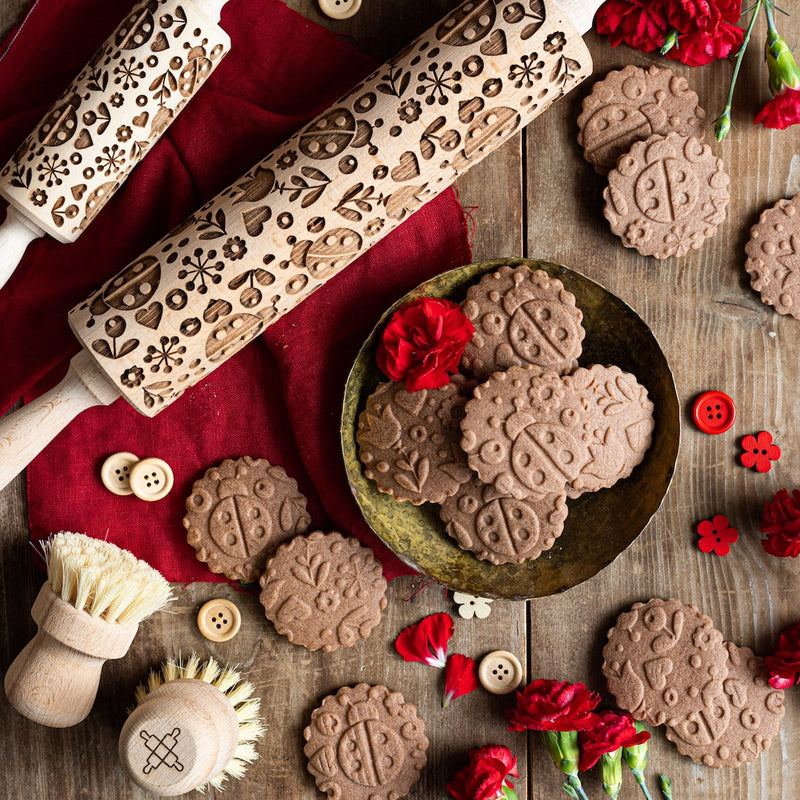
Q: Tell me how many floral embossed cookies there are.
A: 13